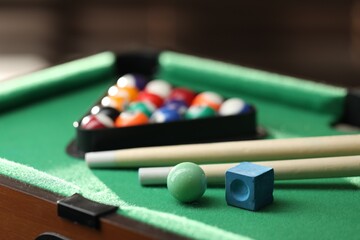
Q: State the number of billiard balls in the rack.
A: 15